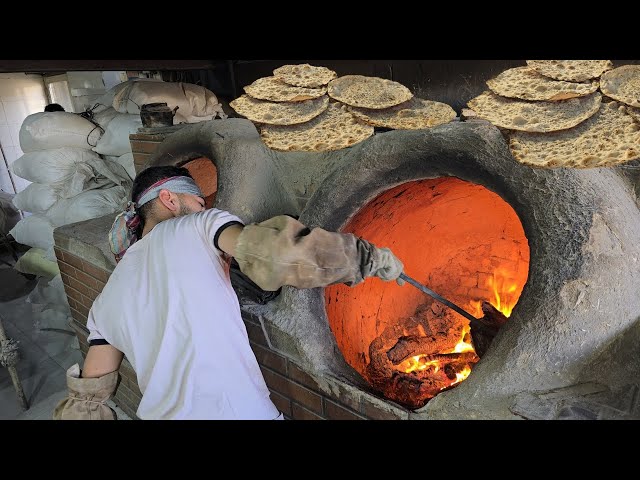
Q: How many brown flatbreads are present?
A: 11